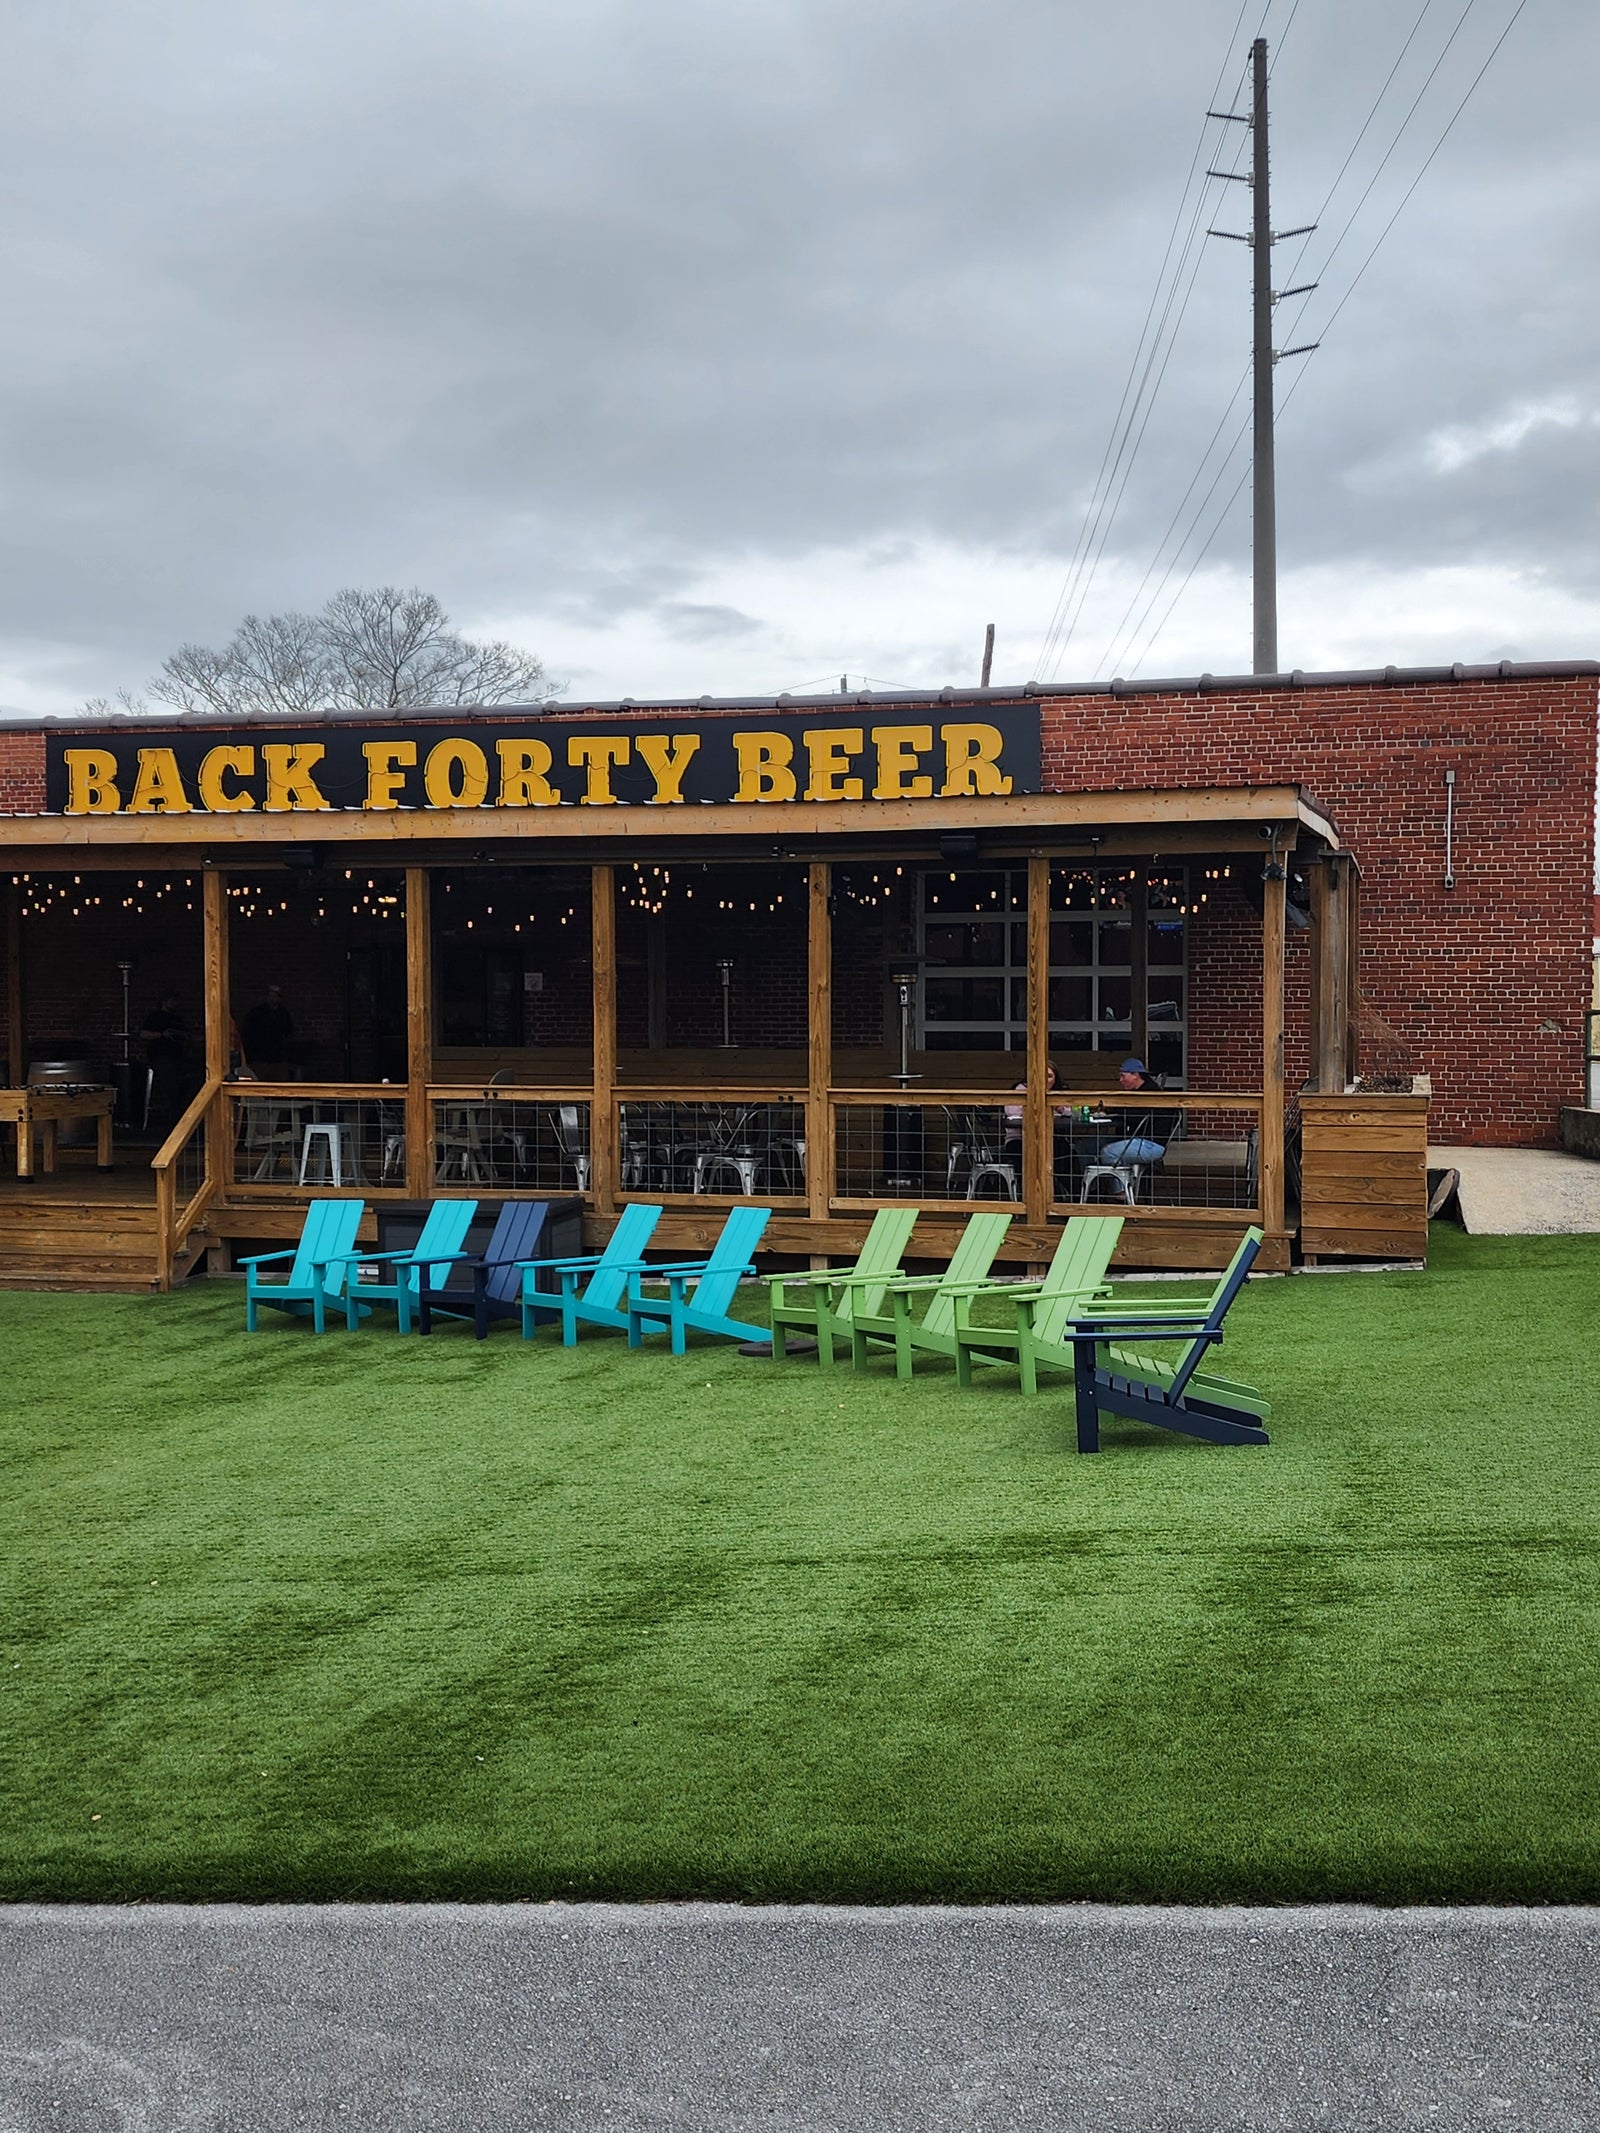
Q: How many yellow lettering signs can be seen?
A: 1